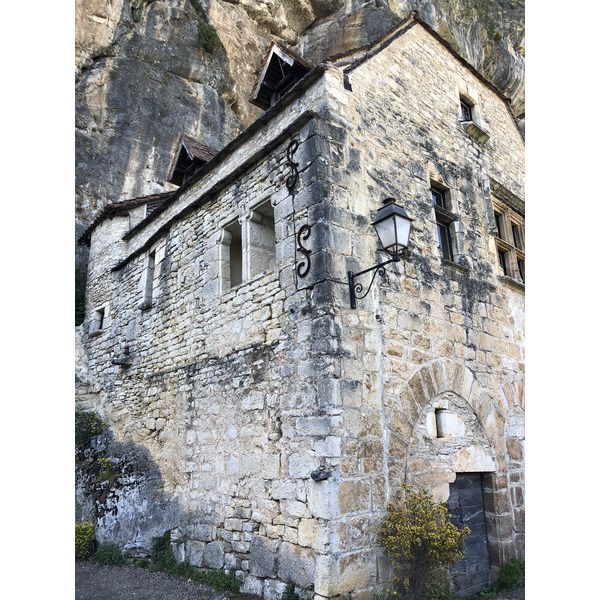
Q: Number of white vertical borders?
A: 2